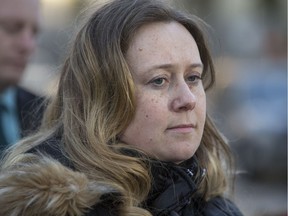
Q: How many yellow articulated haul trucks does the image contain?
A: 0